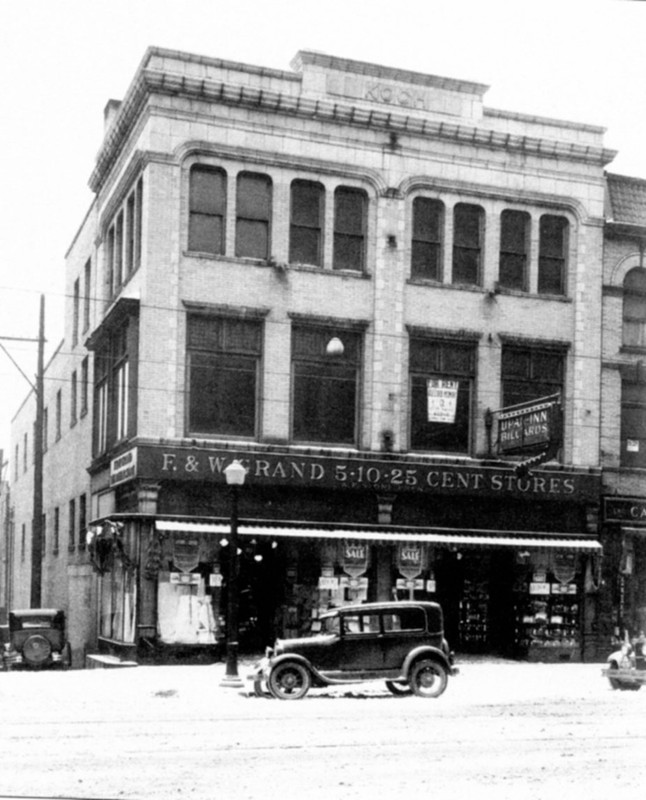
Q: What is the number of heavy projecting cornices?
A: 1